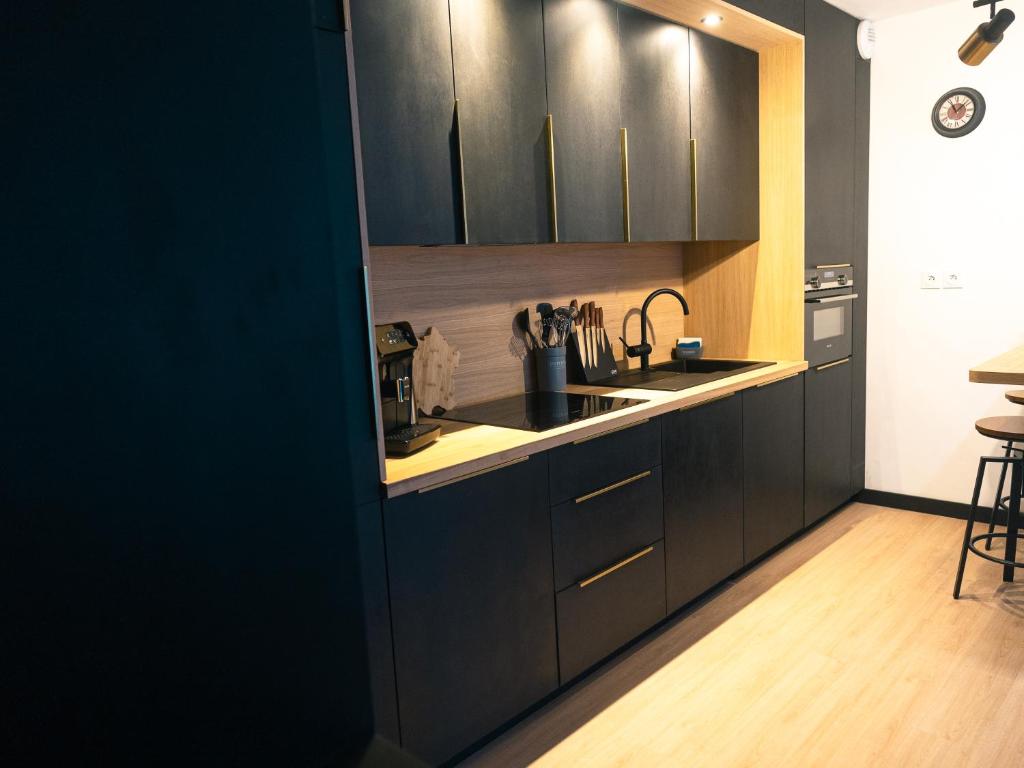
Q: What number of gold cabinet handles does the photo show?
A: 12